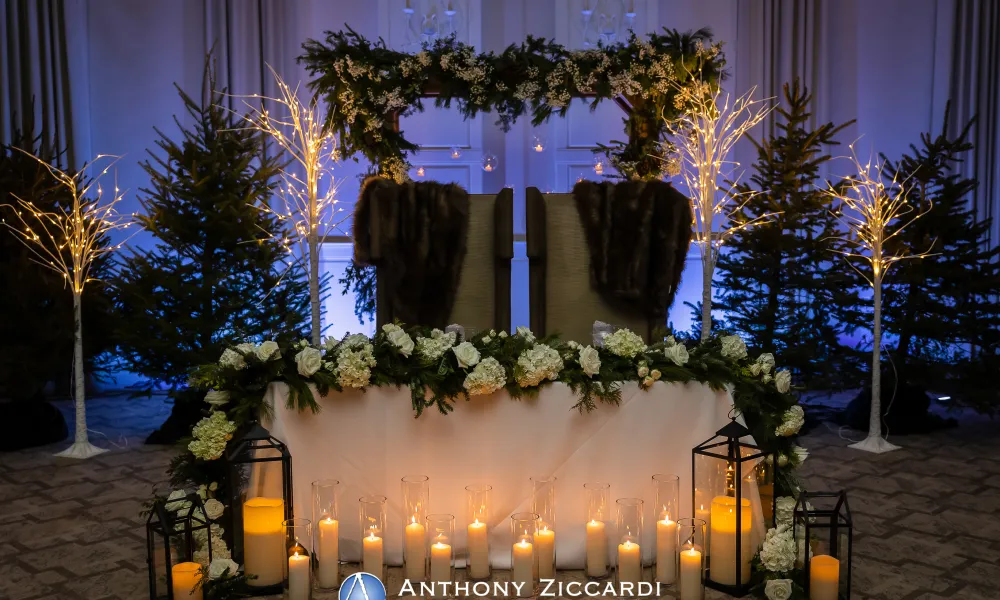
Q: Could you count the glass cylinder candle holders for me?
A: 12